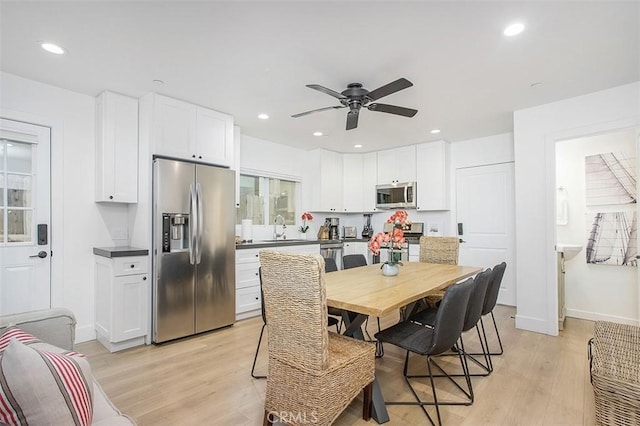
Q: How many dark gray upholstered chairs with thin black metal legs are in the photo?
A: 6